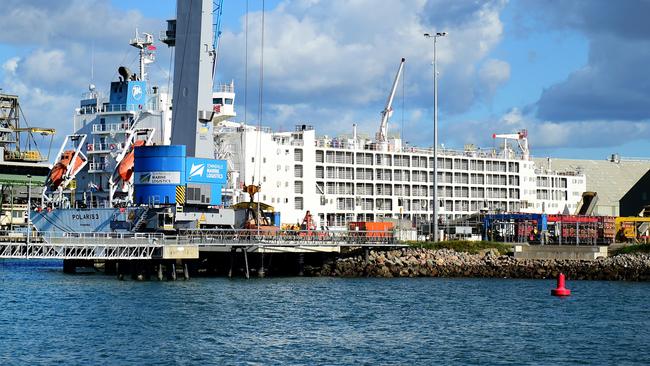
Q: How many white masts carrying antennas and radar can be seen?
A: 1